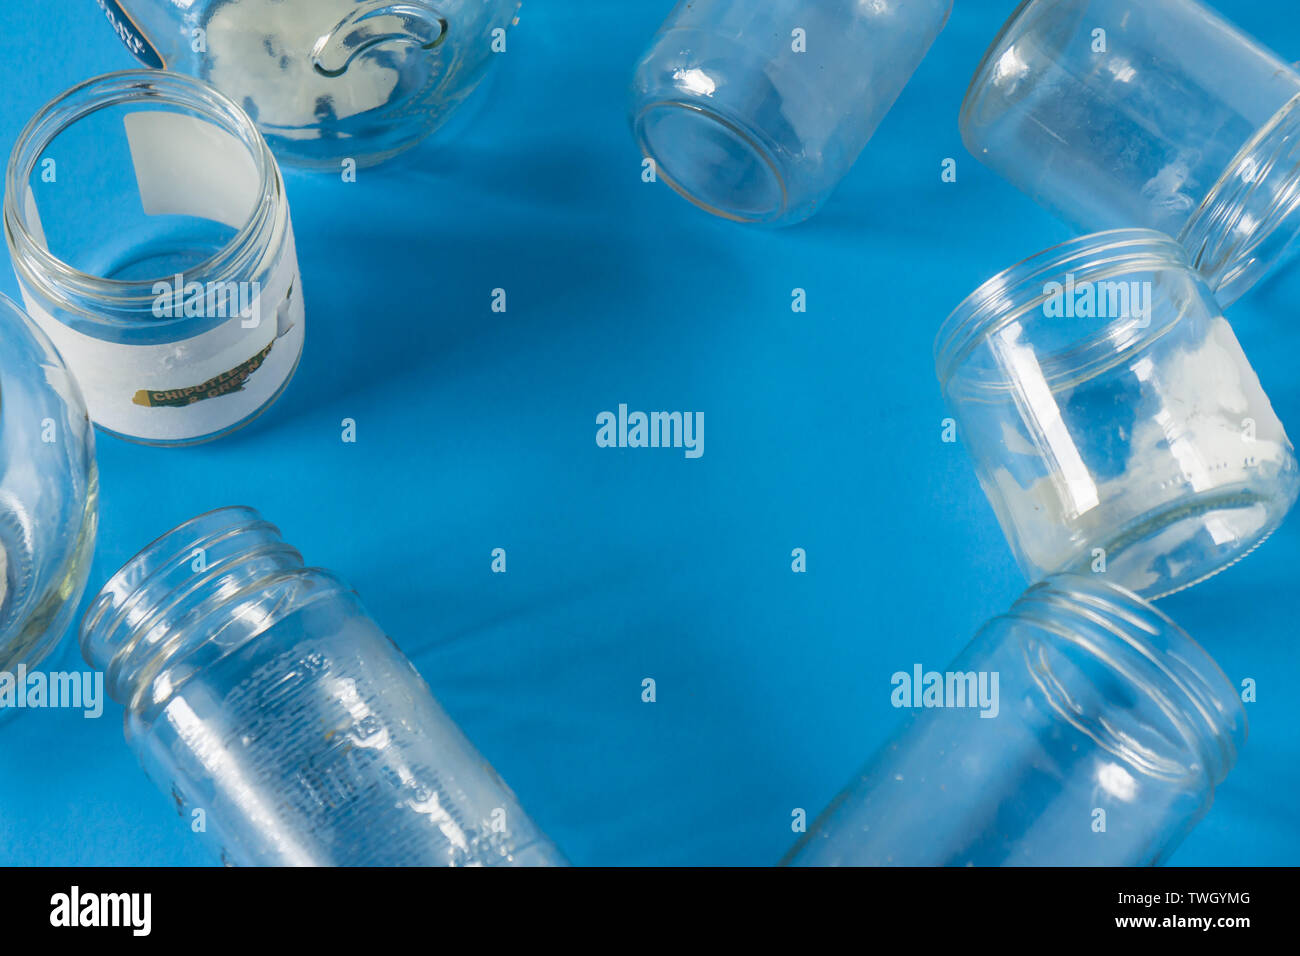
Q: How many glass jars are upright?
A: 1